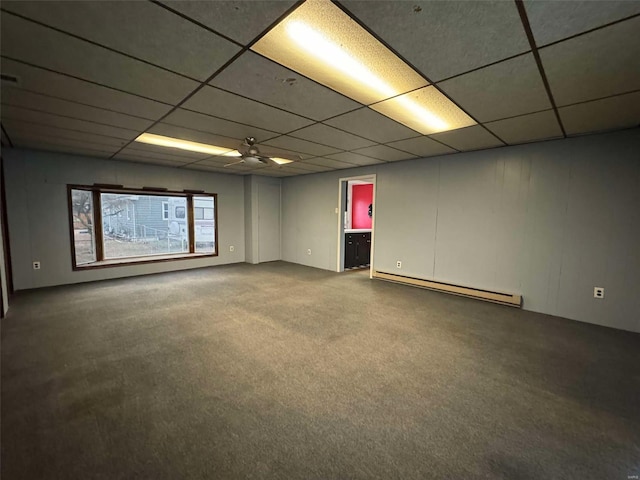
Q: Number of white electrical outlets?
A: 5